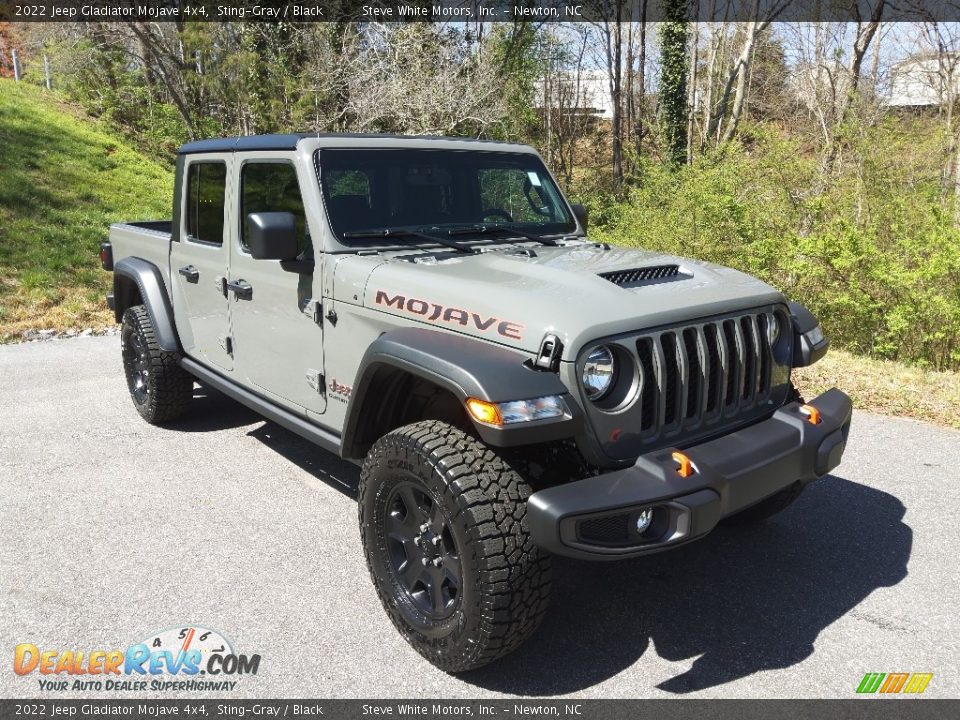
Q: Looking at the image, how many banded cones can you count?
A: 0